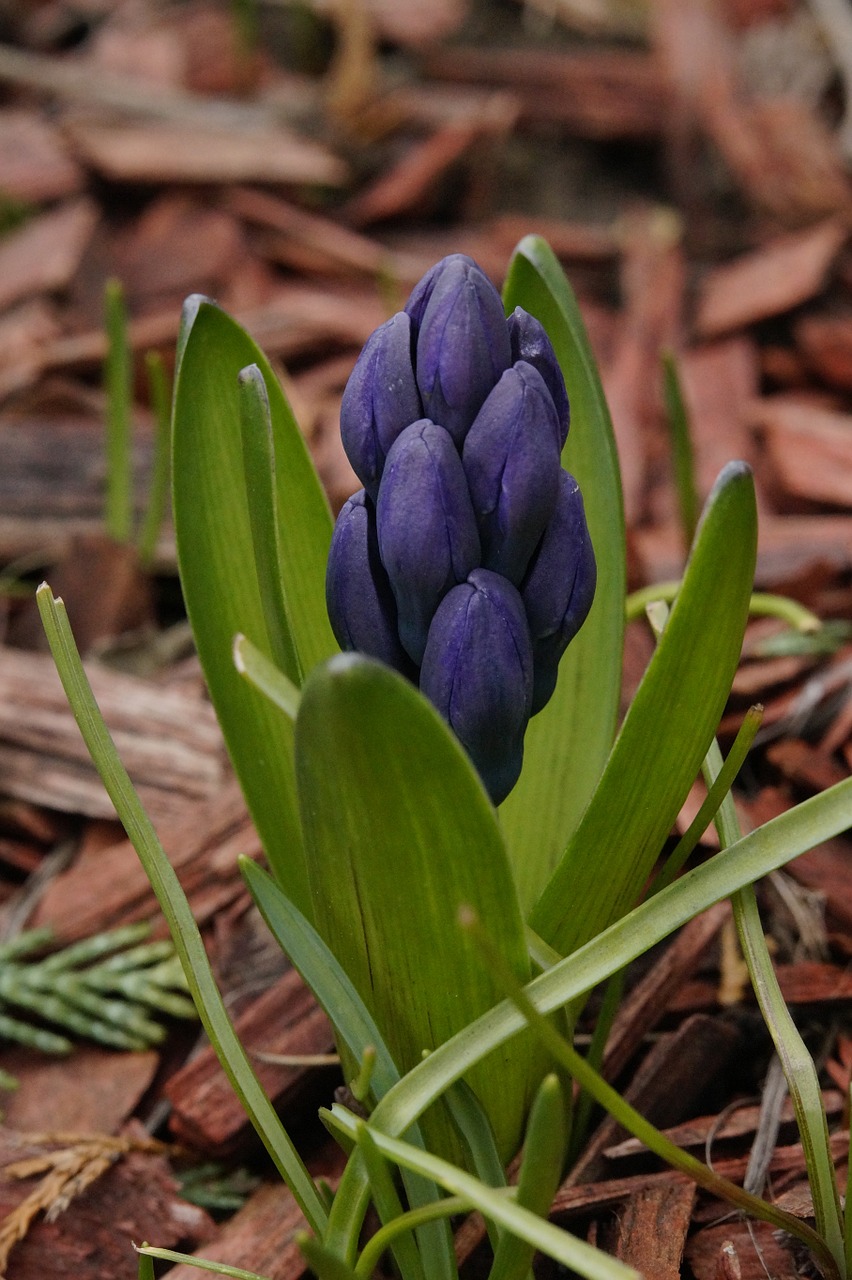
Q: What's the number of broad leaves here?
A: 4